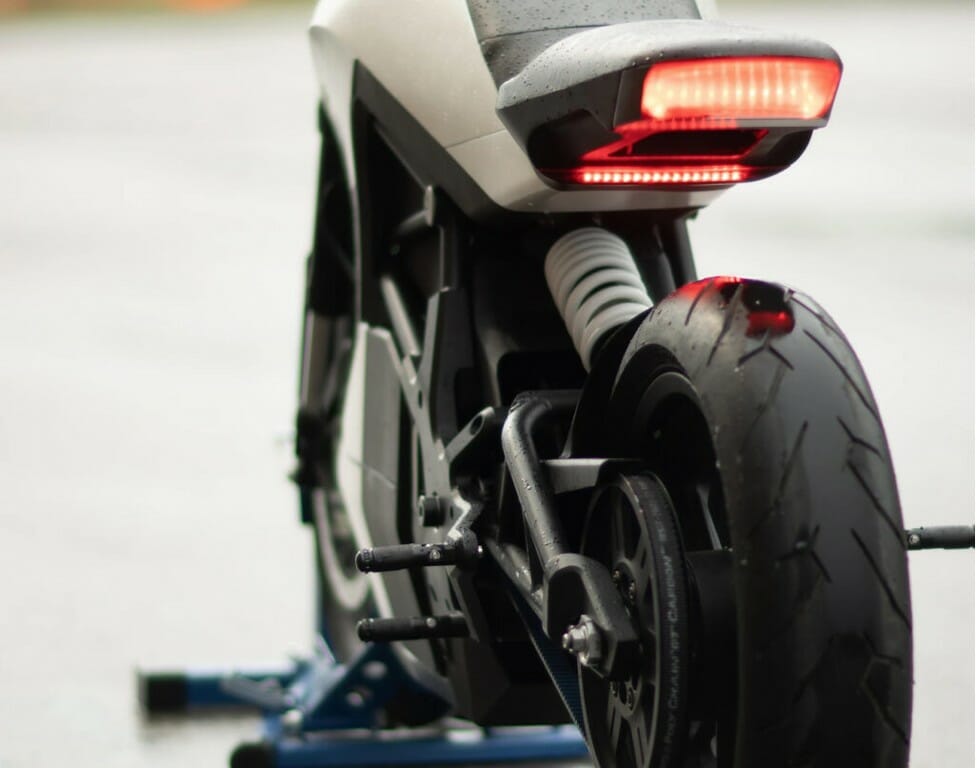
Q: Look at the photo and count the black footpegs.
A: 3